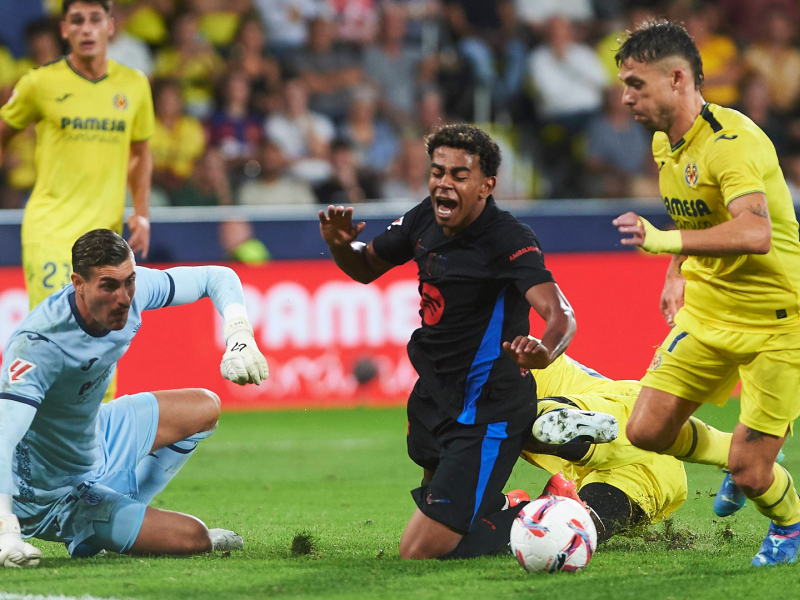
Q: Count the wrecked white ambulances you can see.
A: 0